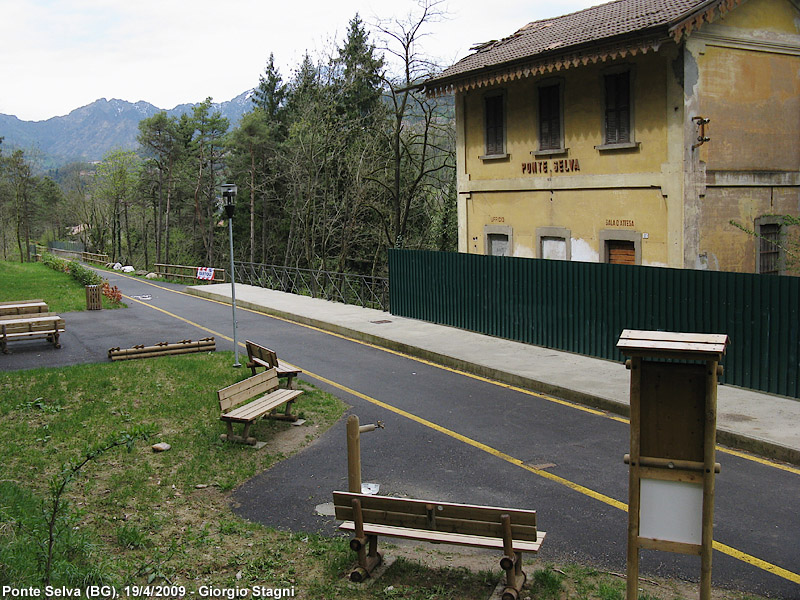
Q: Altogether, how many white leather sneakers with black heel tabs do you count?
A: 0